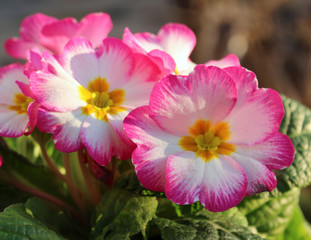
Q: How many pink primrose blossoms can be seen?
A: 5